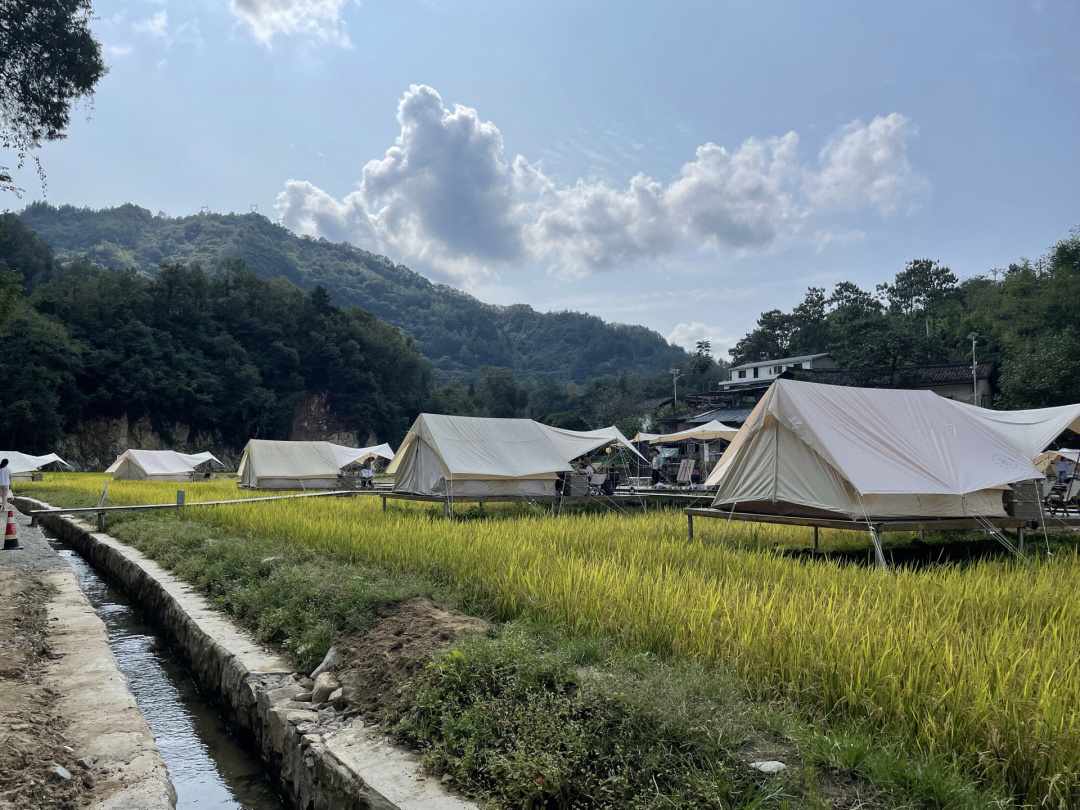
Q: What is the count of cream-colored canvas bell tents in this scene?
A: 5